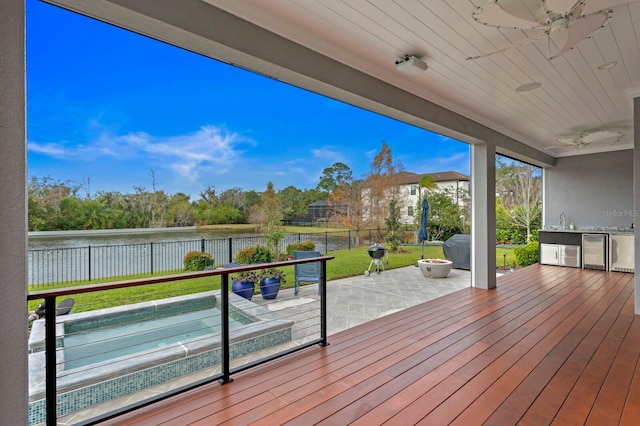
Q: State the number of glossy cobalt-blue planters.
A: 2